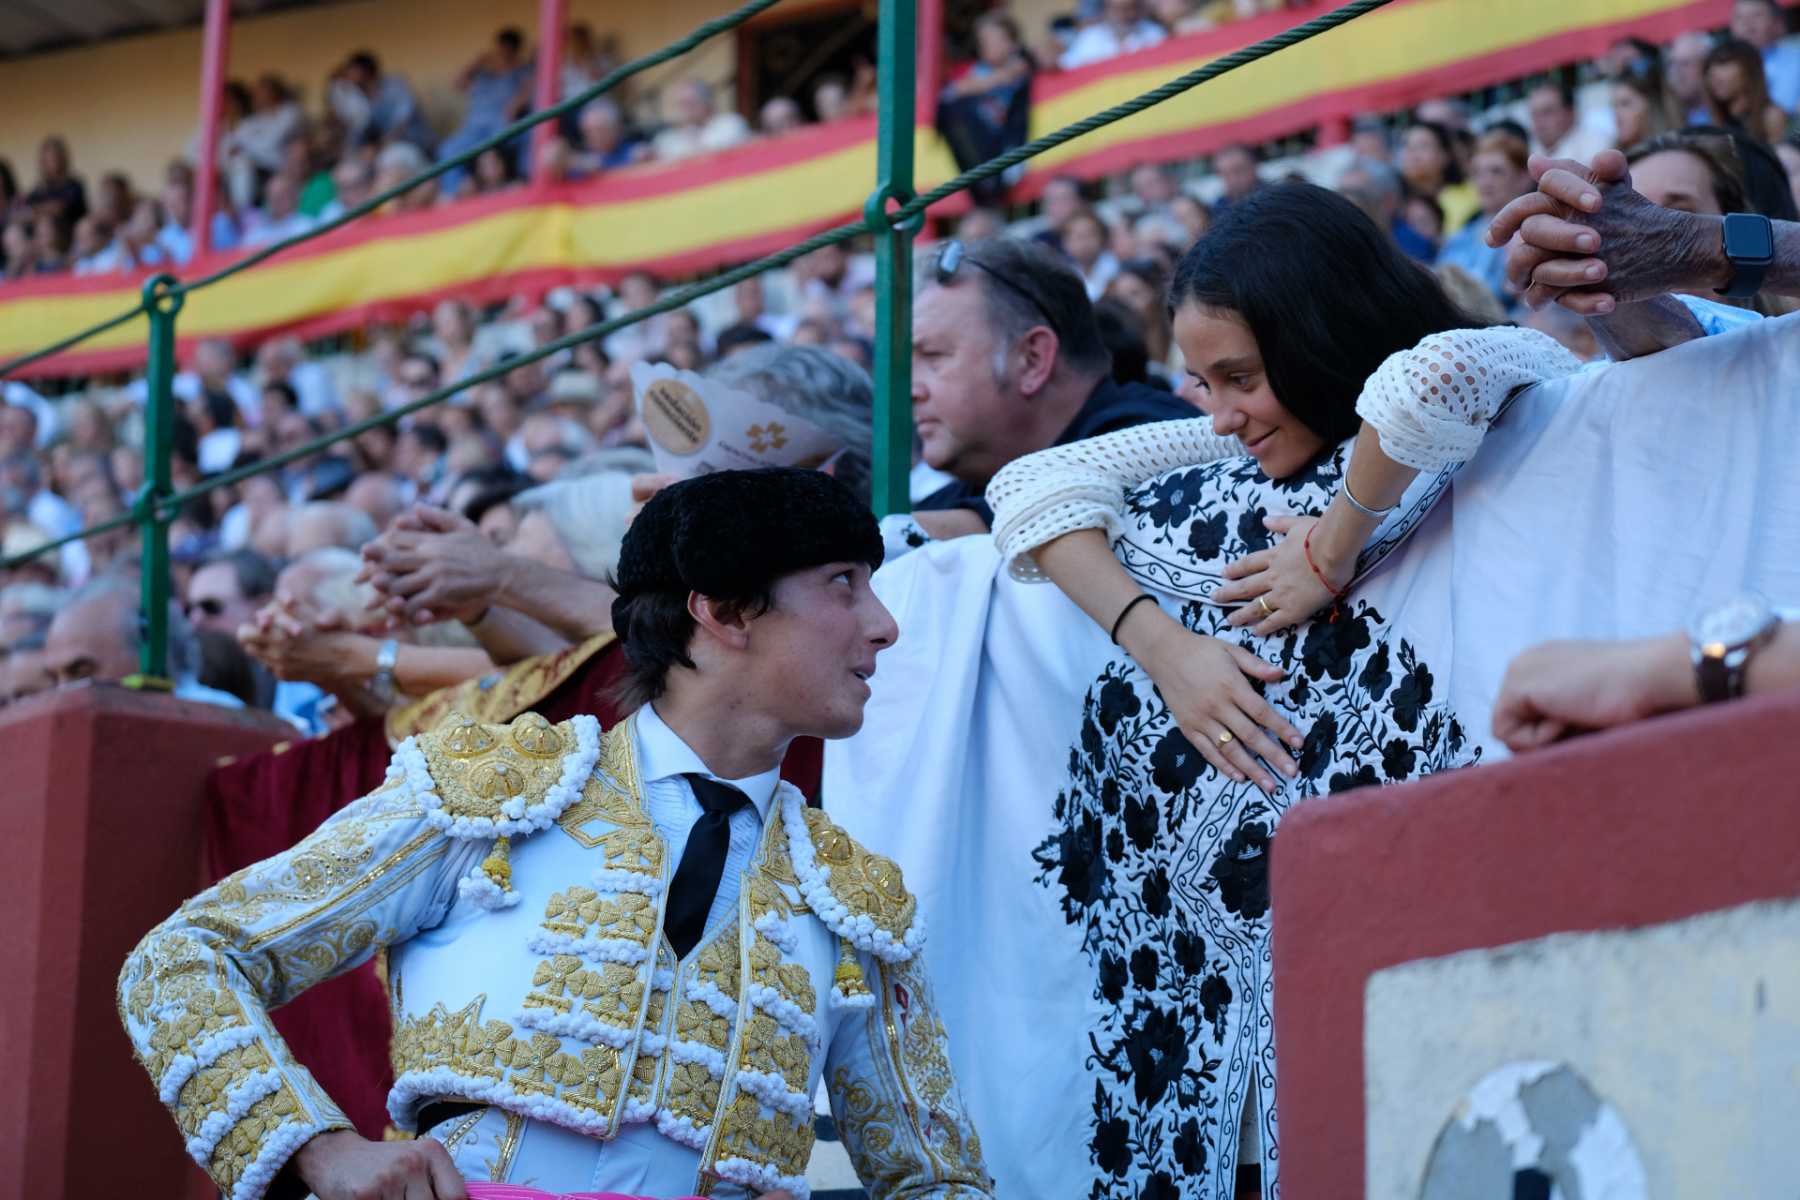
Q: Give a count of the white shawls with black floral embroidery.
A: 1